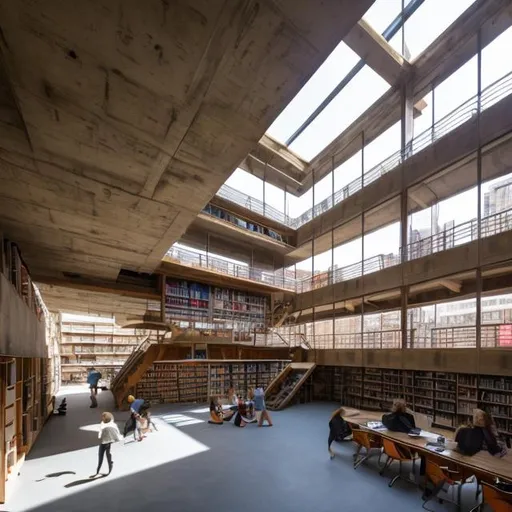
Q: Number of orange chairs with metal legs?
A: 4